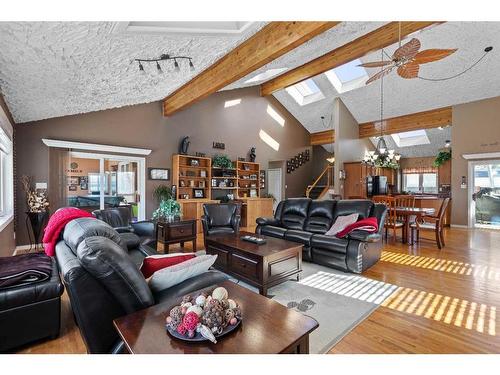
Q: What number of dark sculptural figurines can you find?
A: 2